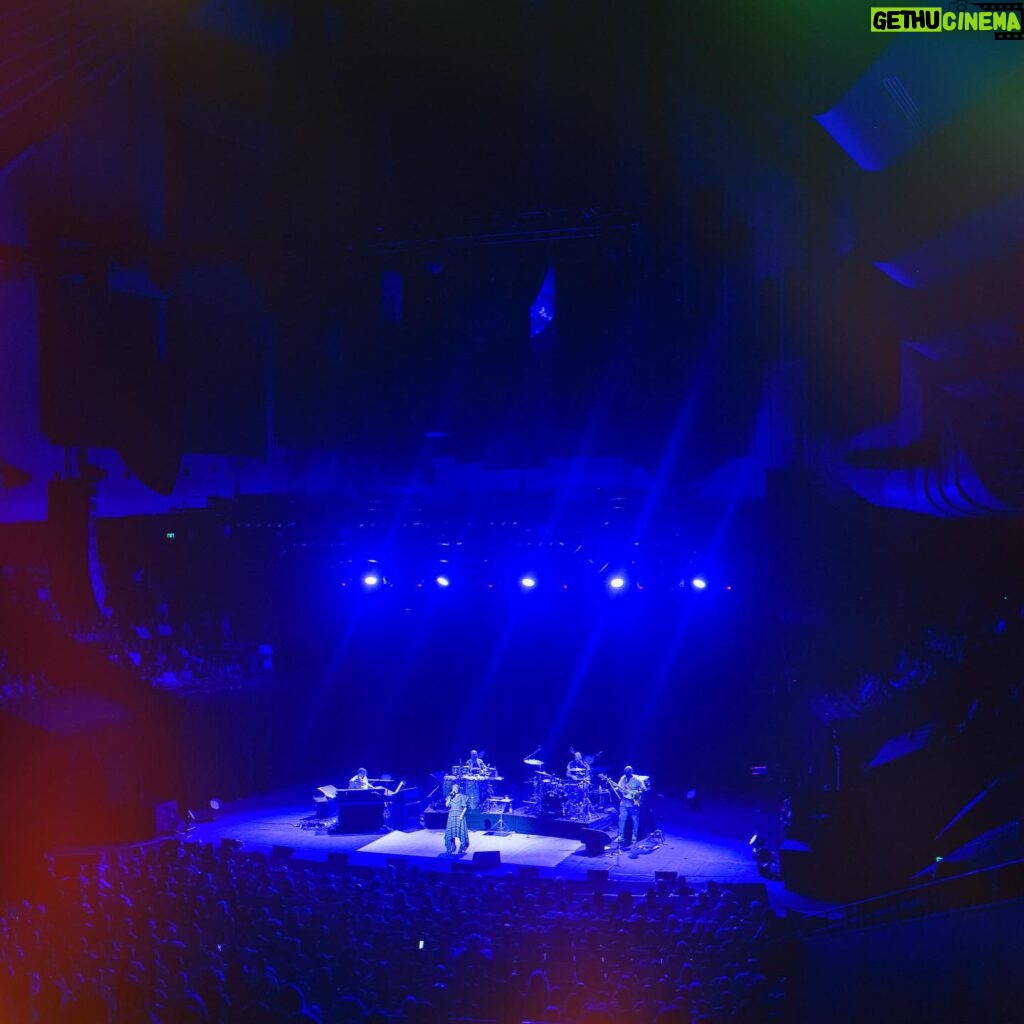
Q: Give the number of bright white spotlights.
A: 5